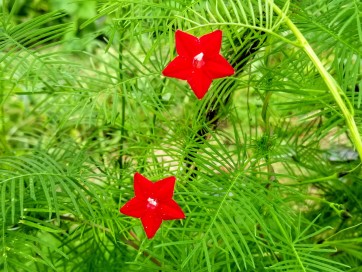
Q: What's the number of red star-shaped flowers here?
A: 2